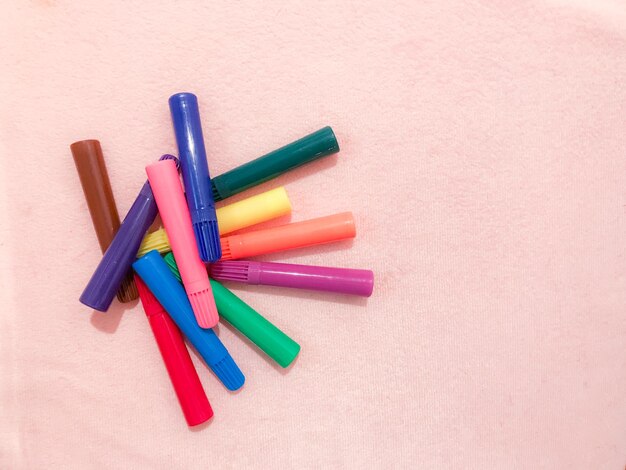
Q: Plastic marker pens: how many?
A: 11